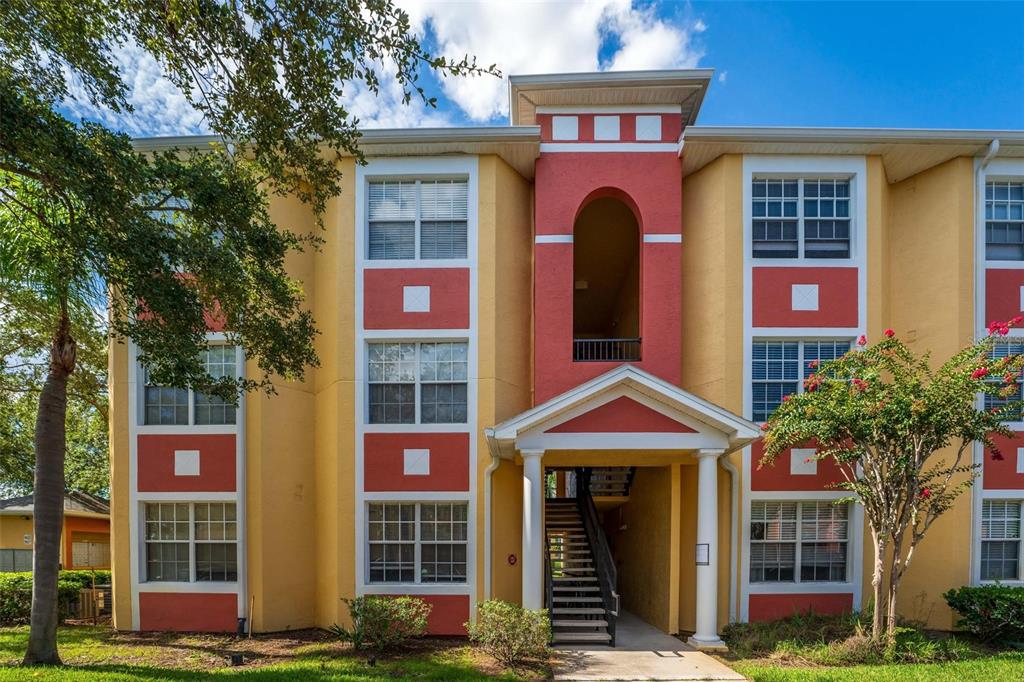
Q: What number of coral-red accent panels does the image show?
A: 11